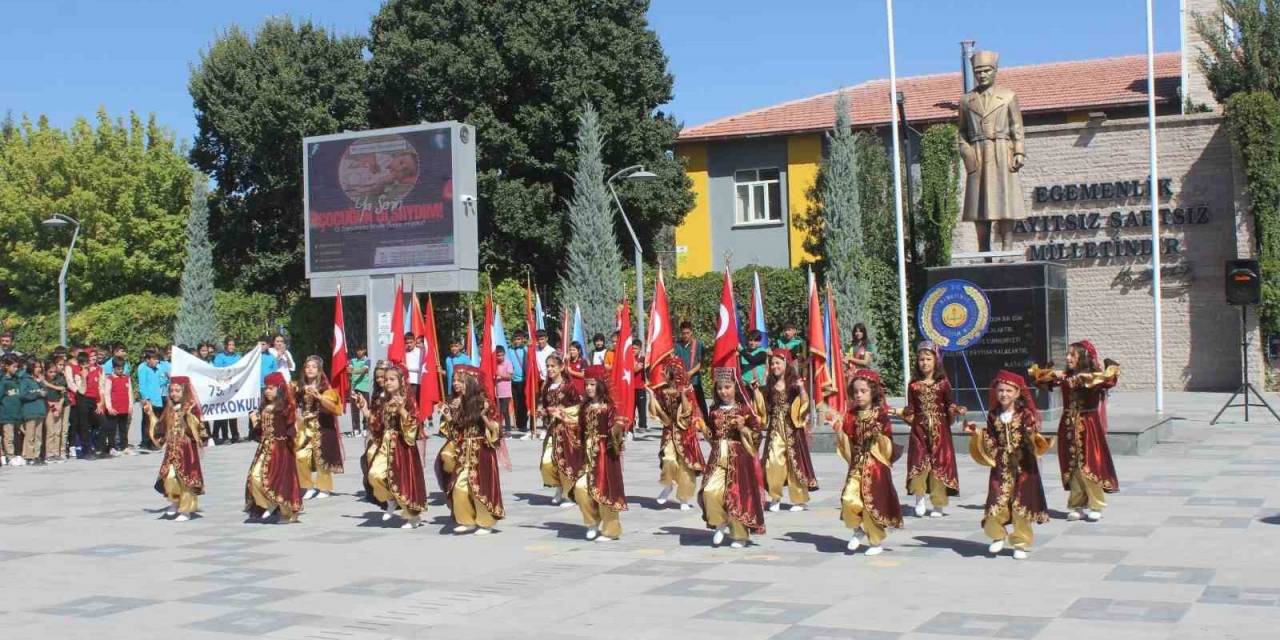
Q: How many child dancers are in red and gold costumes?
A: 15